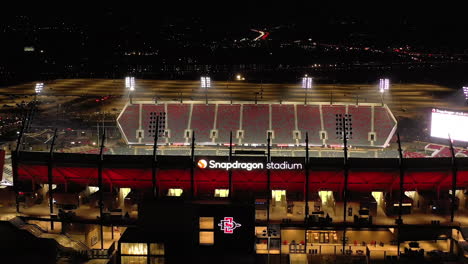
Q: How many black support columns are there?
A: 11